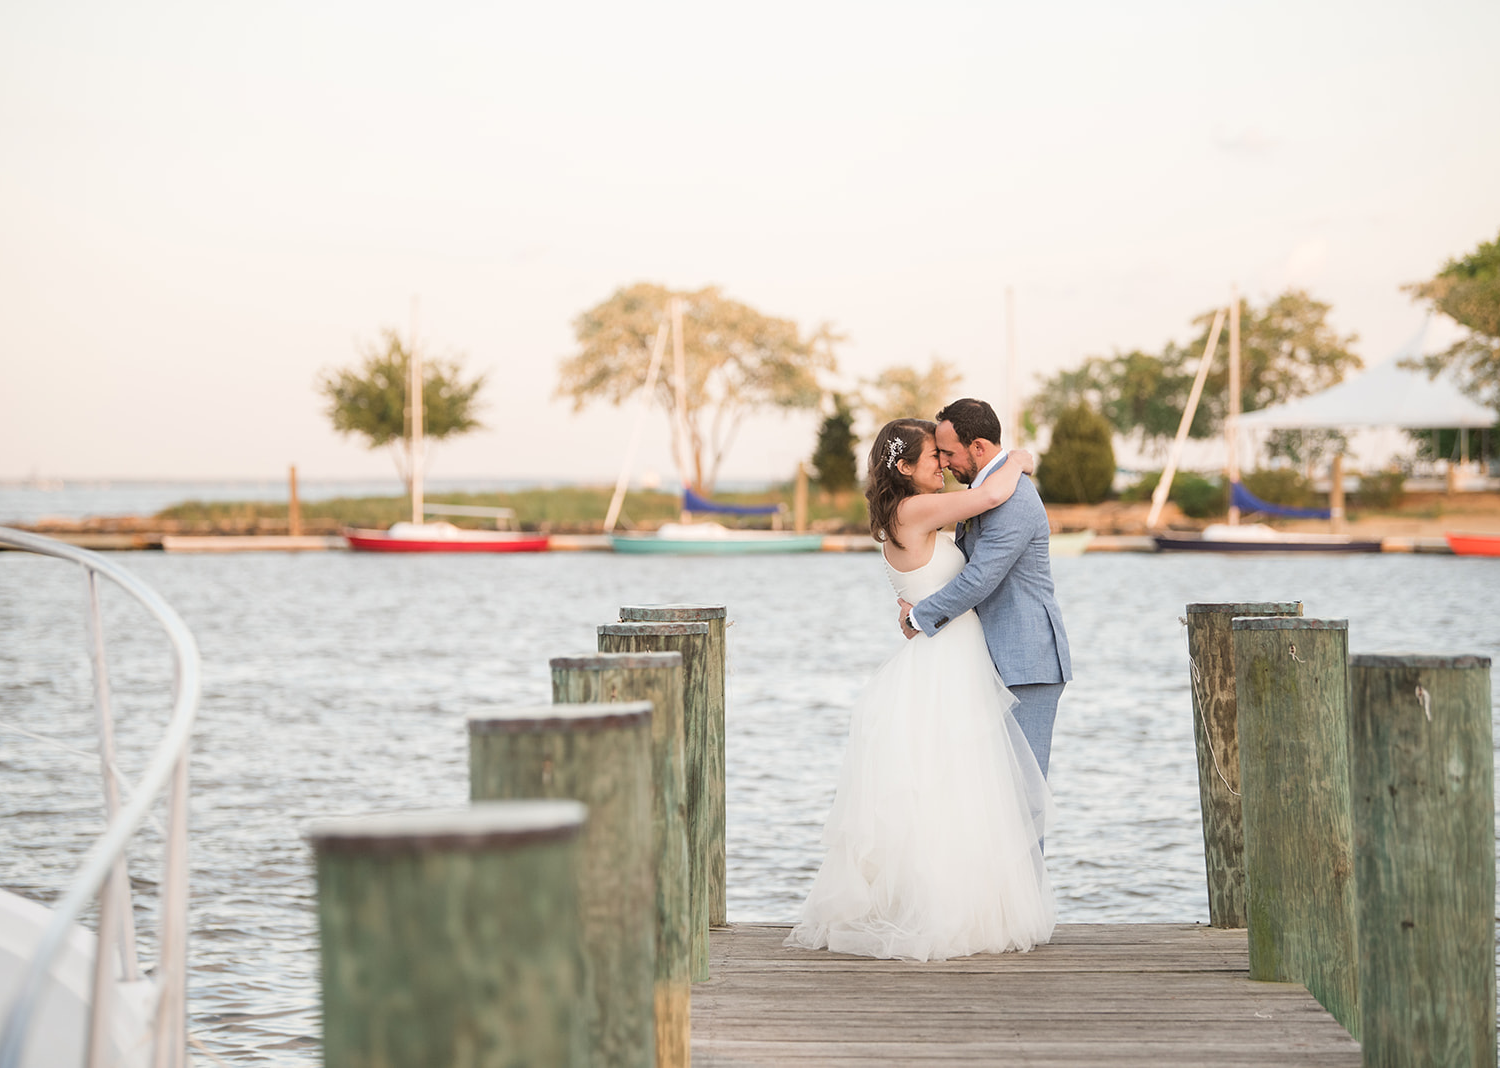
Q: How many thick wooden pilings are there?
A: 8